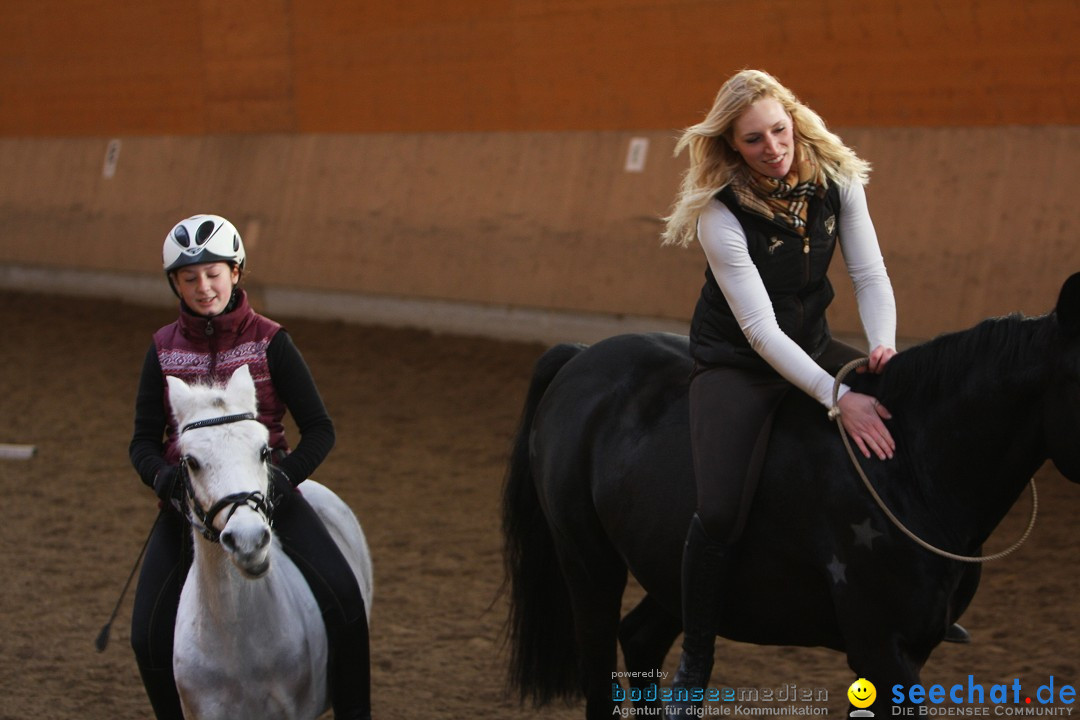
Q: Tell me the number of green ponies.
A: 0